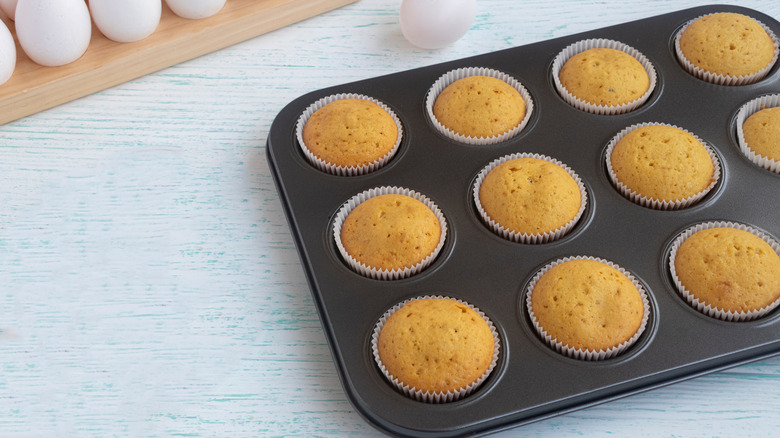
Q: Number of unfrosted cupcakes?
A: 11